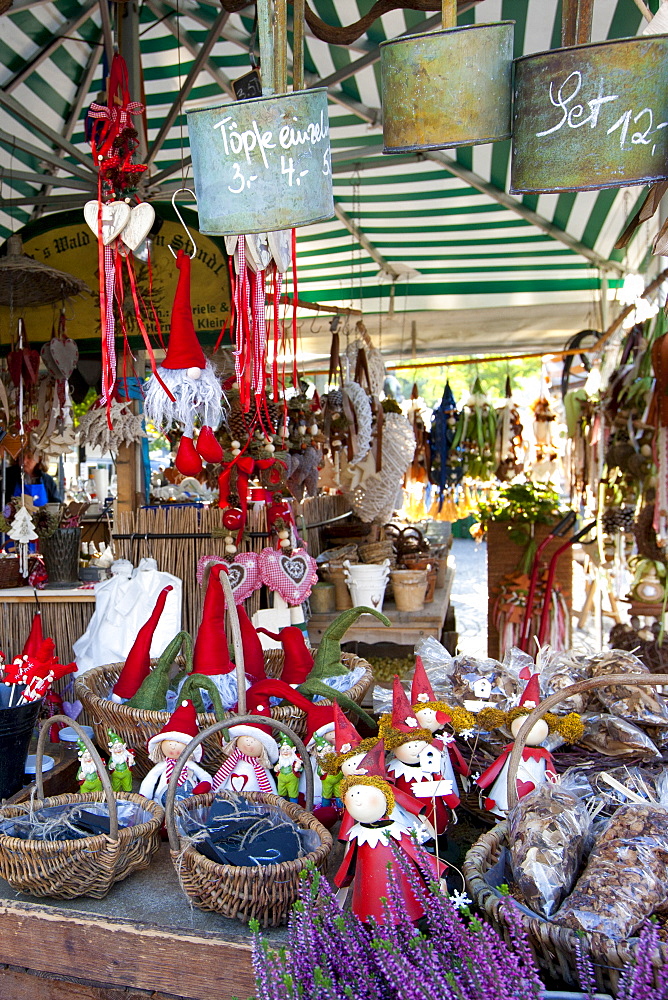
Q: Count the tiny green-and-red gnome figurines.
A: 4